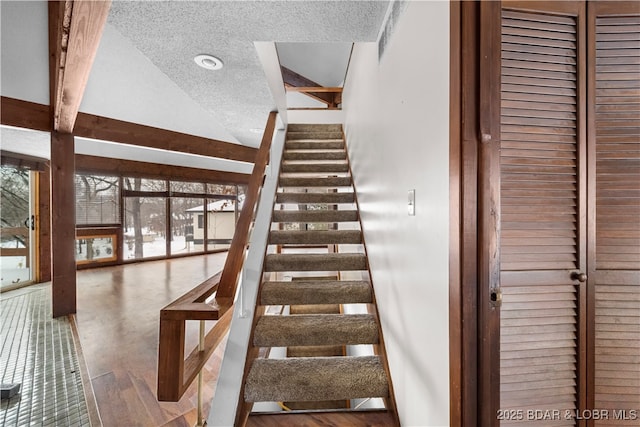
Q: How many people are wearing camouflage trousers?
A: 0